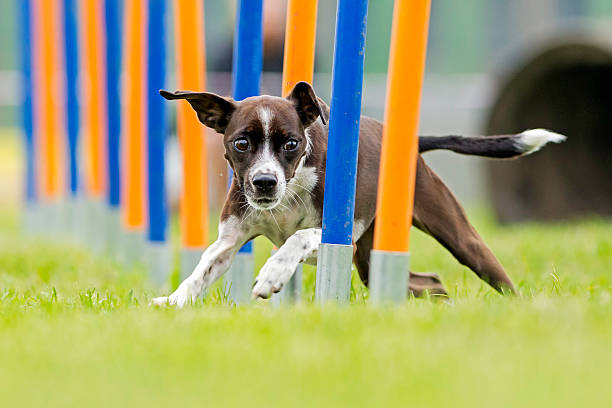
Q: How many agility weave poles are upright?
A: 12